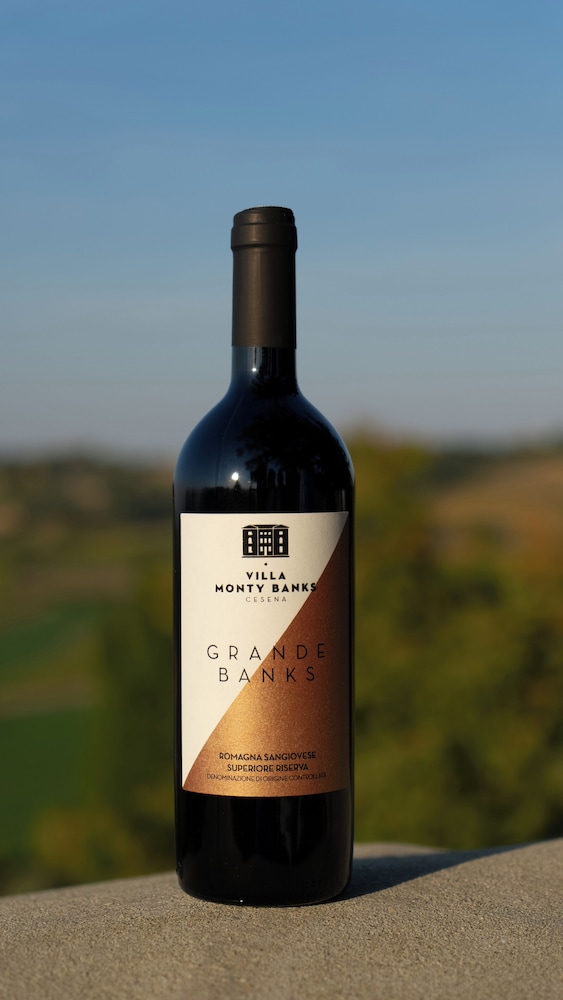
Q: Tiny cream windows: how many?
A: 14